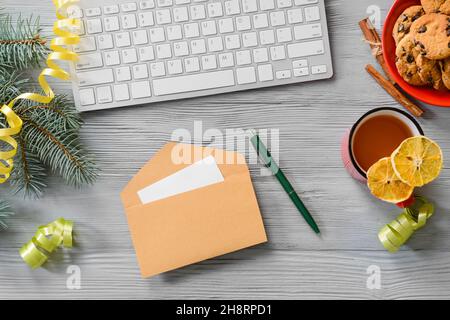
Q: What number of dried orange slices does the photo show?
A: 2